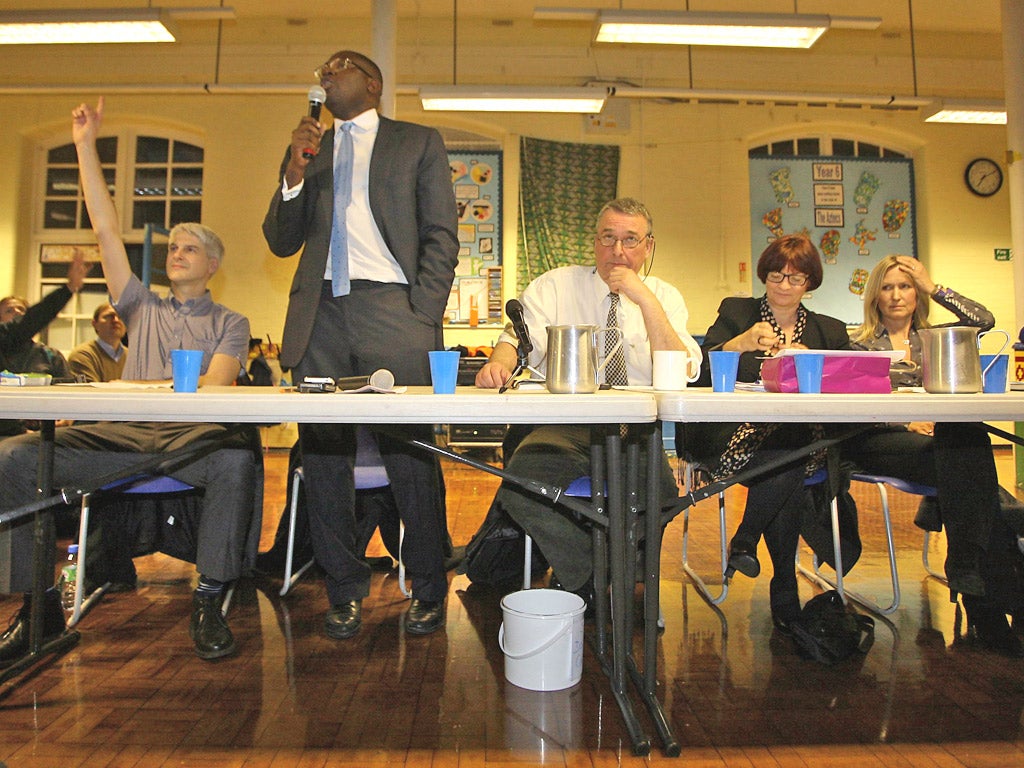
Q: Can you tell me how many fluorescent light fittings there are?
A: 4